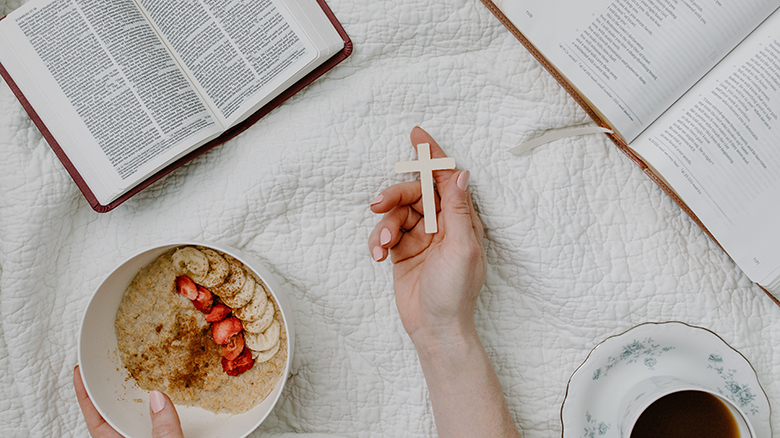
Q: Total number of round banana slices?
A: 8